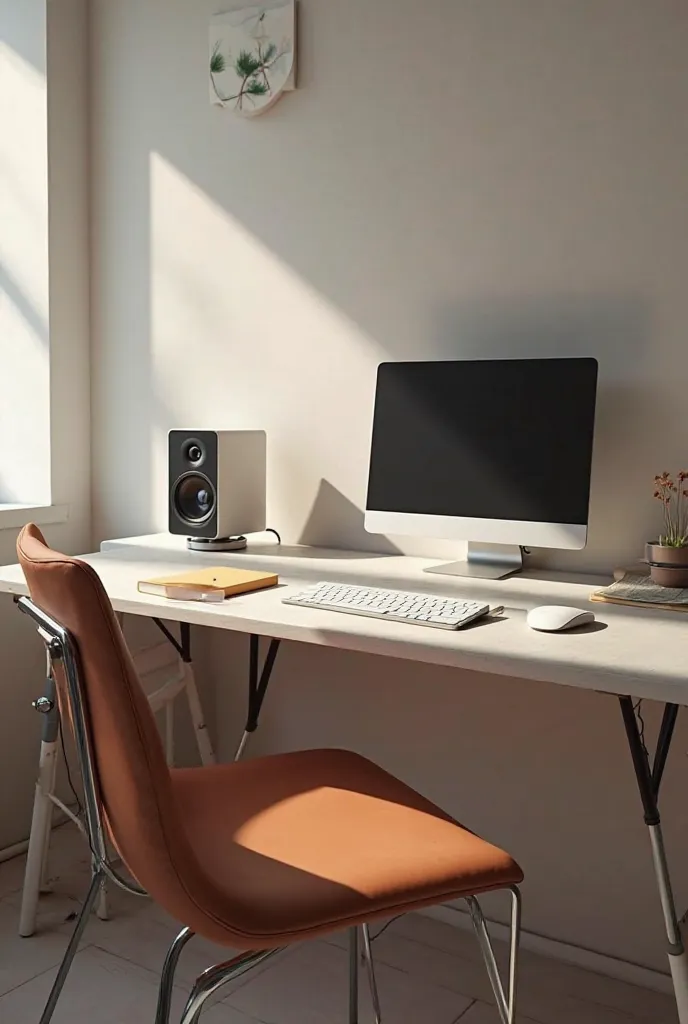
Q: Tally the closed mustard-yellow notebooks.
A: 1